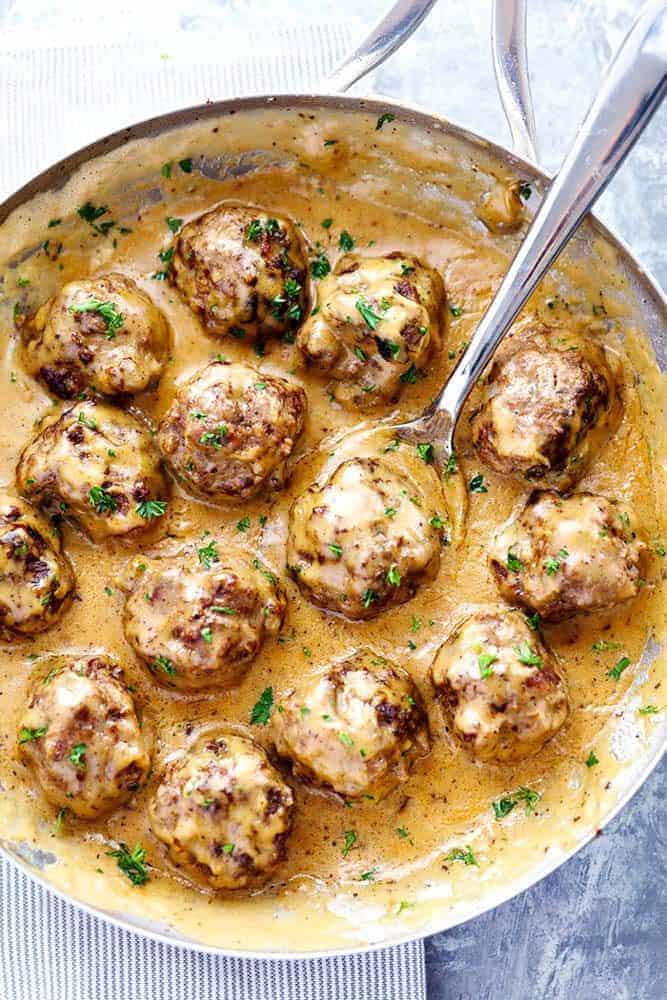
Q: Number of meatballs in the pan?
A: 14